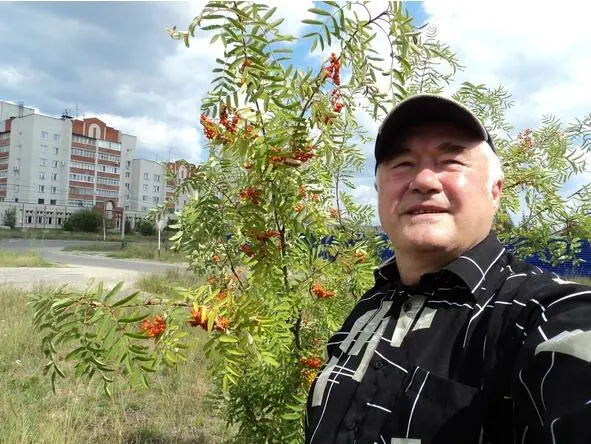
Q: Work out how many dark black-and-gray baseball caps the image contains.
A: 1